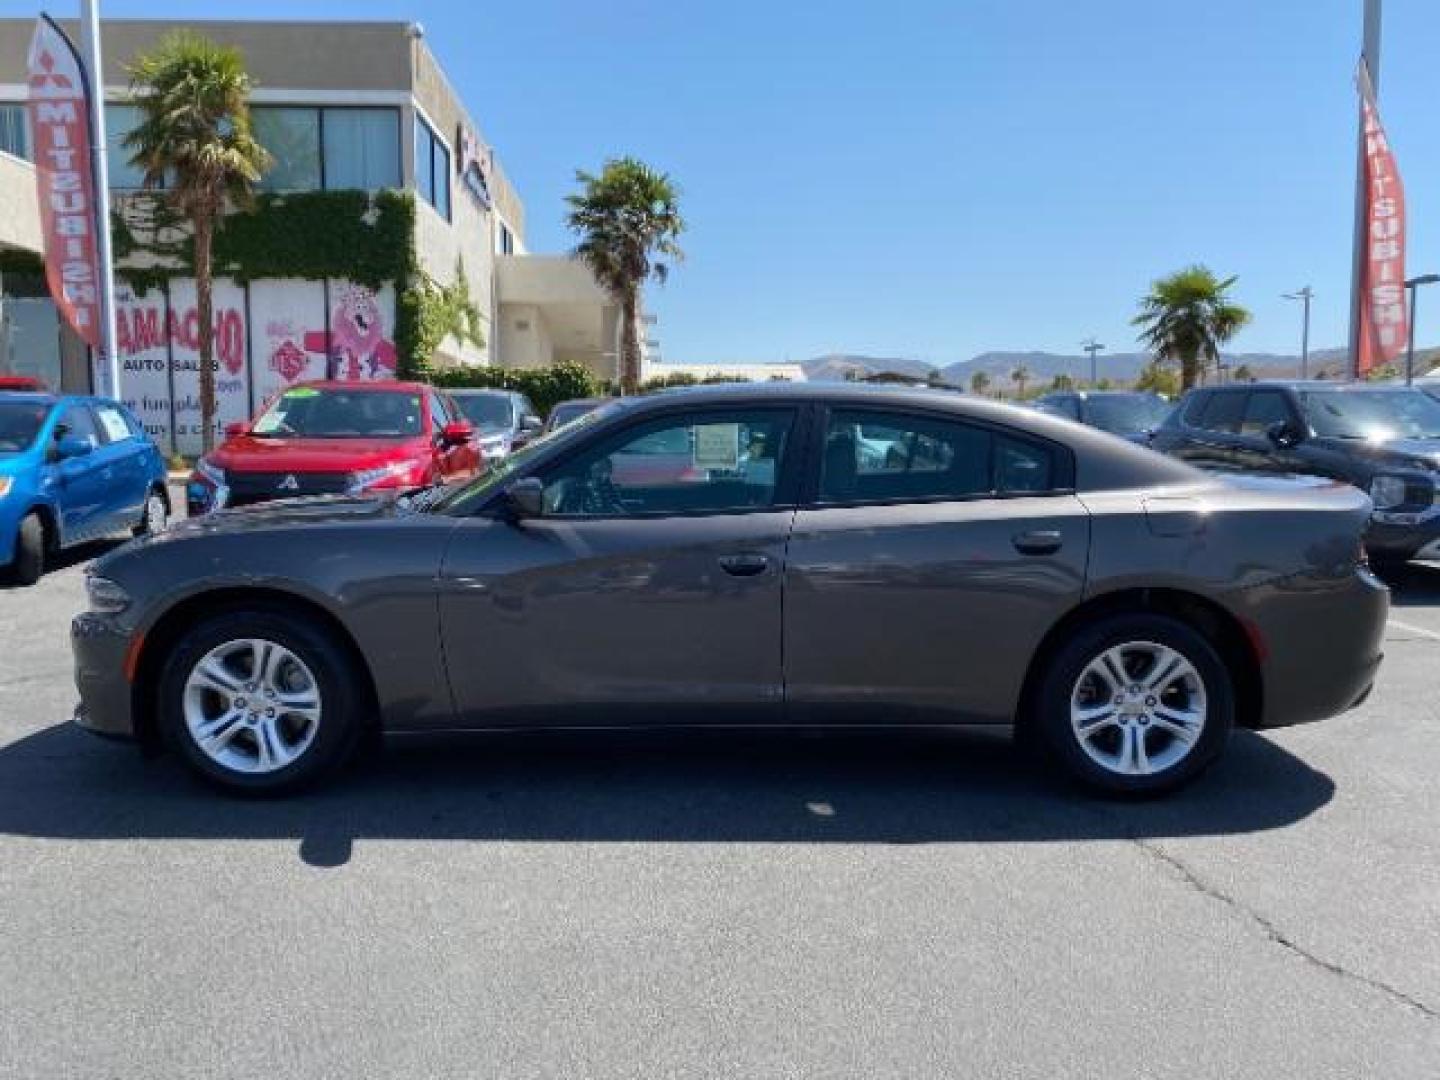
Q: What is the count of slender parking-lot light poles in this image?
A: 3